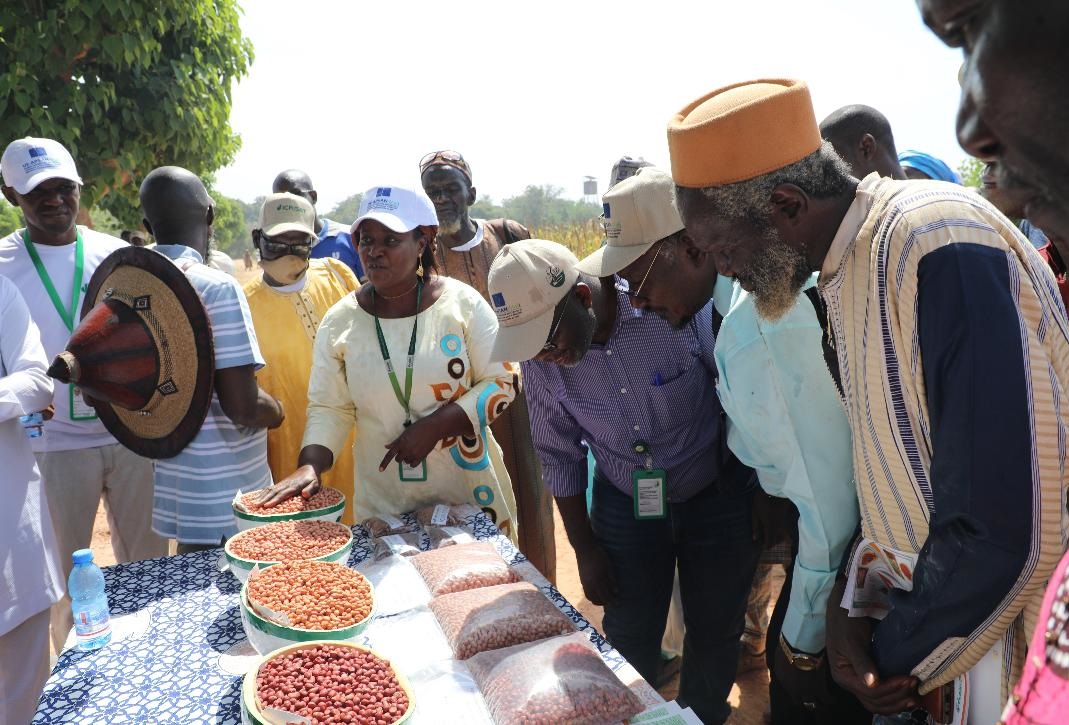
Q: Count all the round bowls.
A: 4